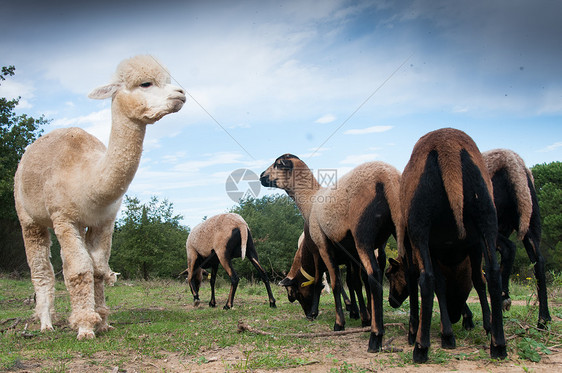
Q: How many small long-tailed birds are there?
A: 0